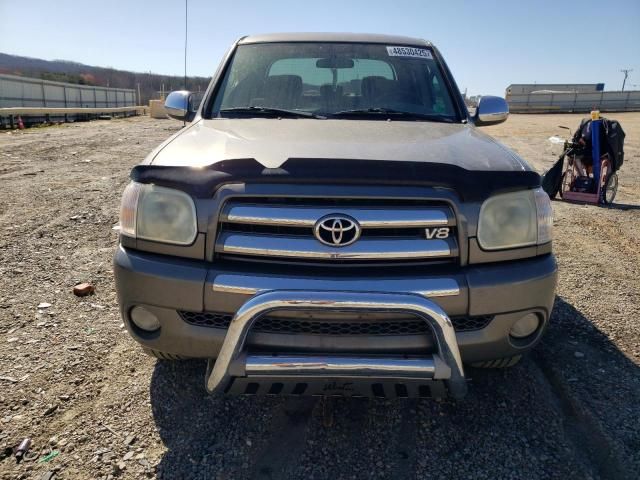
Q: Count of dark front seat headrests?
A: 2